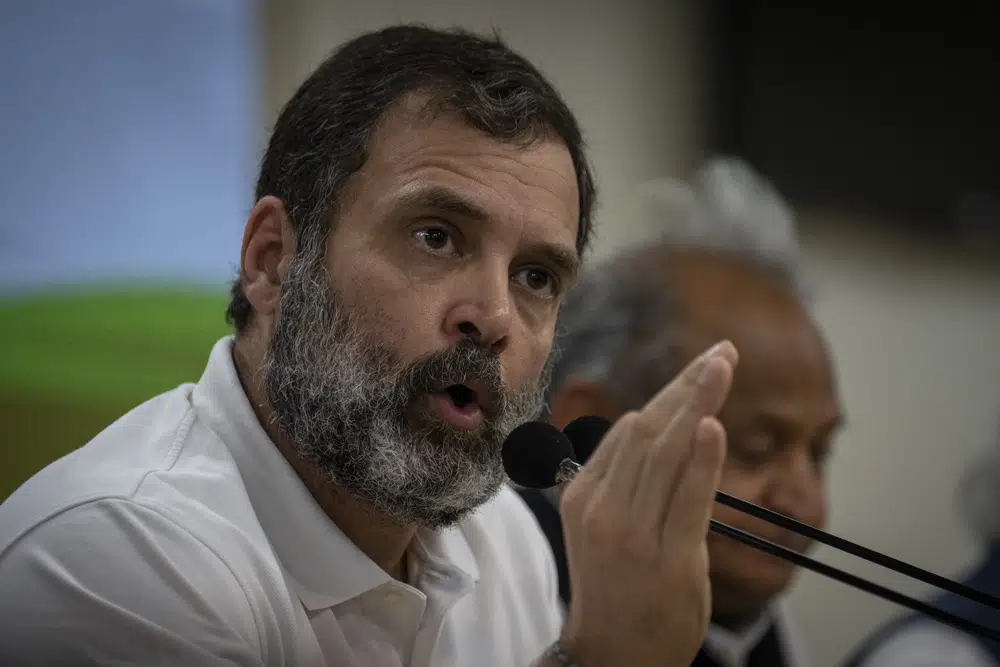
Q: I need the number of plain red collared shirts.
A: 0